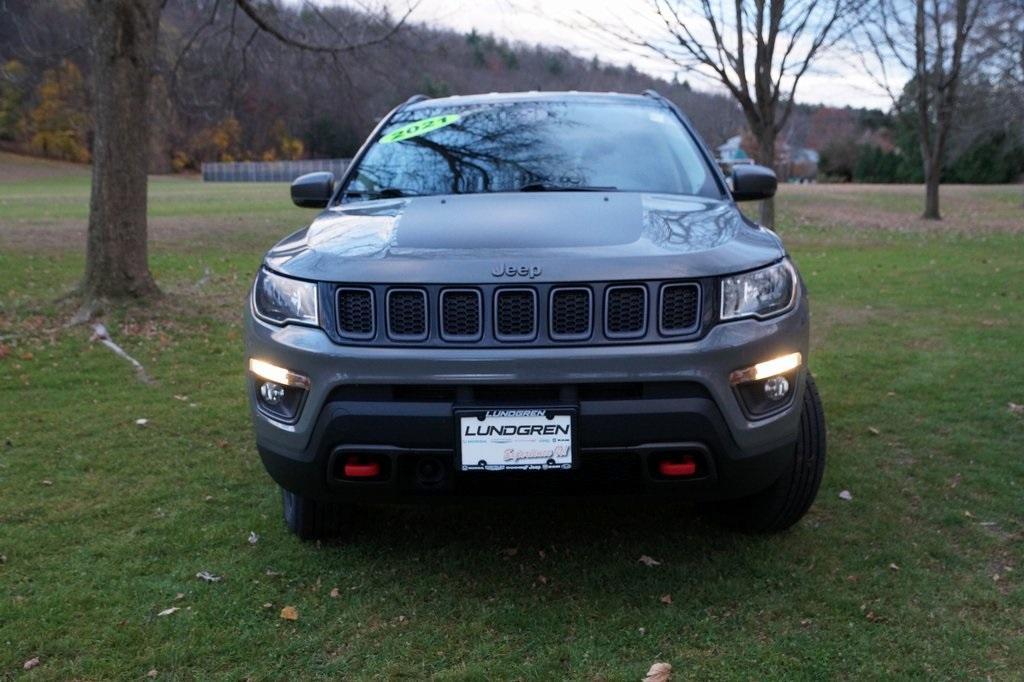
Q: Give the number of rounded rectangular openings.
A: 7